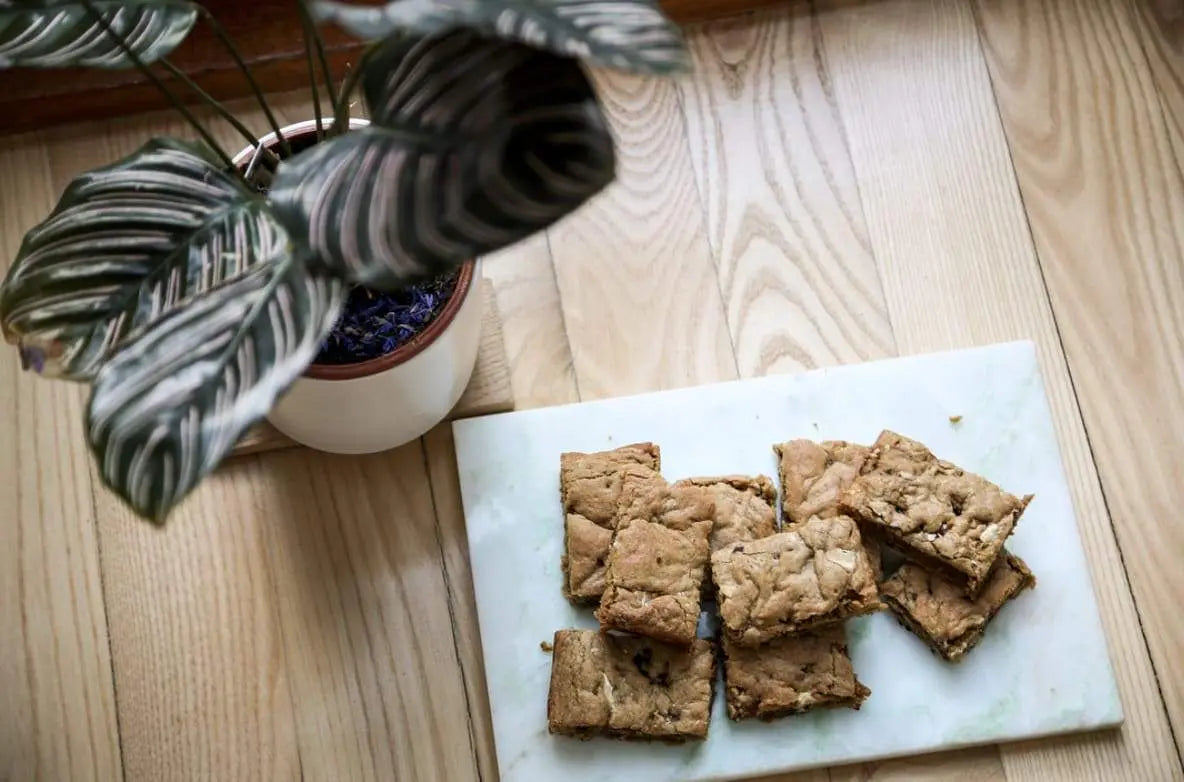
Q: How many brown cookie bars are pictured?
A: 9